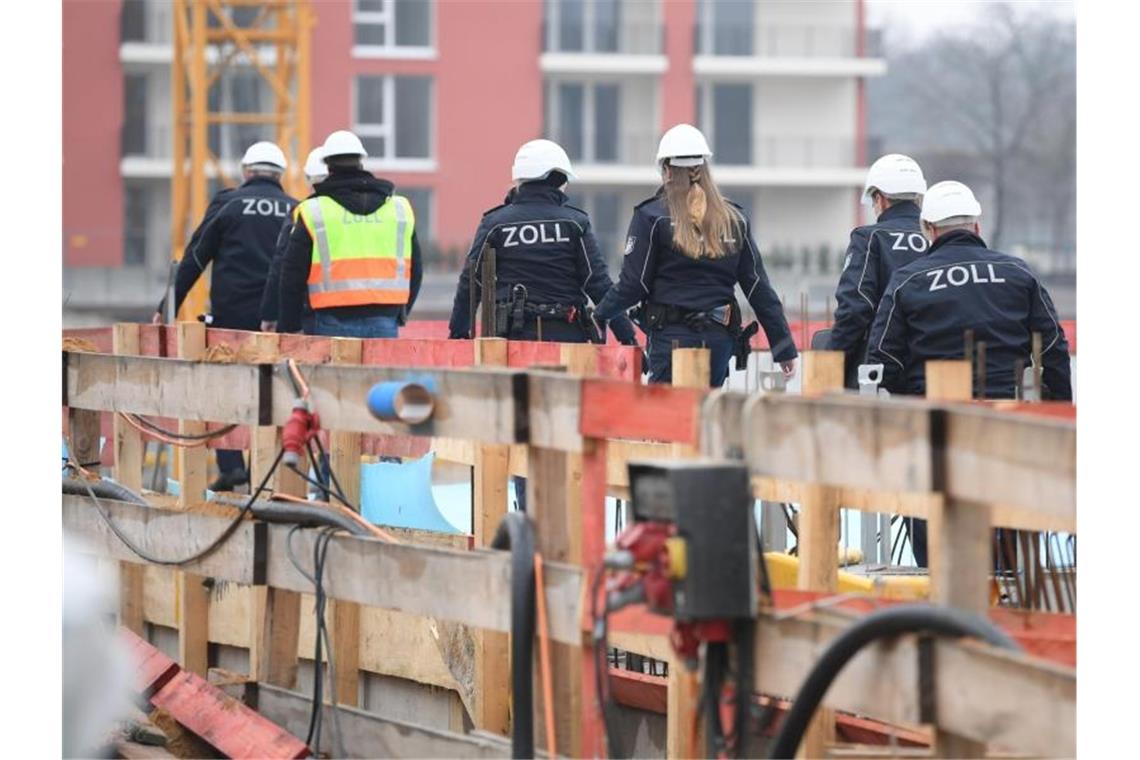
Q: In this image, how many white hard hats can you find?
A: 7